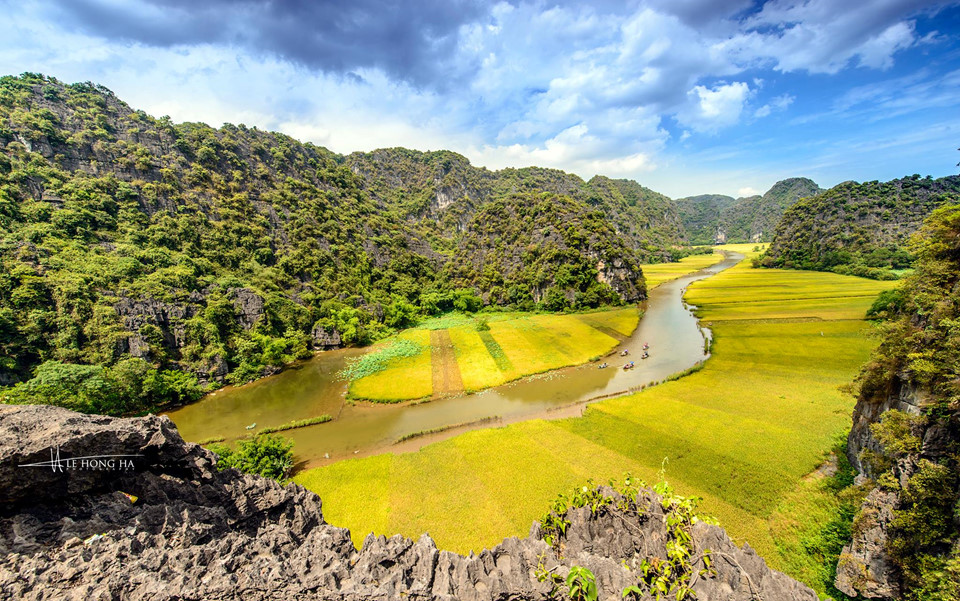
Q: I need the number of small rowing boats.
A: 5